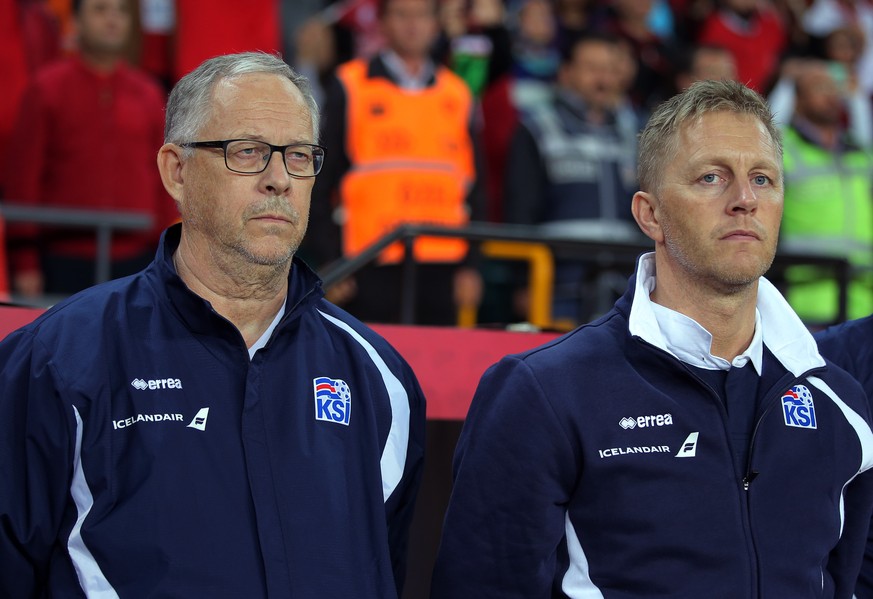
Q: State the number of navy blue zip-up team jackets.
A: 2